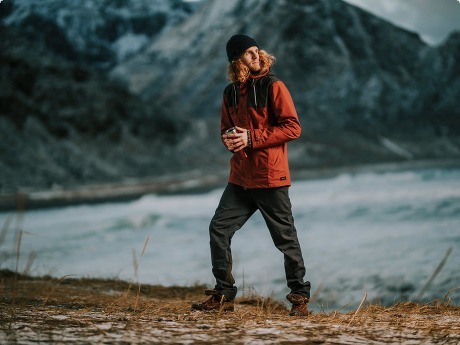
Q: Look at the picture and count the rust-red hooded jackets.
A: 1